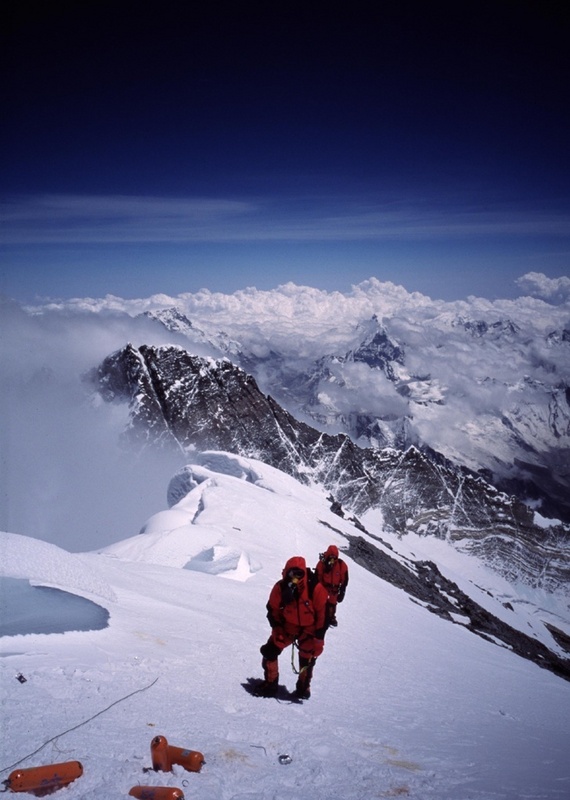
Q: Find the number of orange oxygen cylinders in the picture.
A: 4